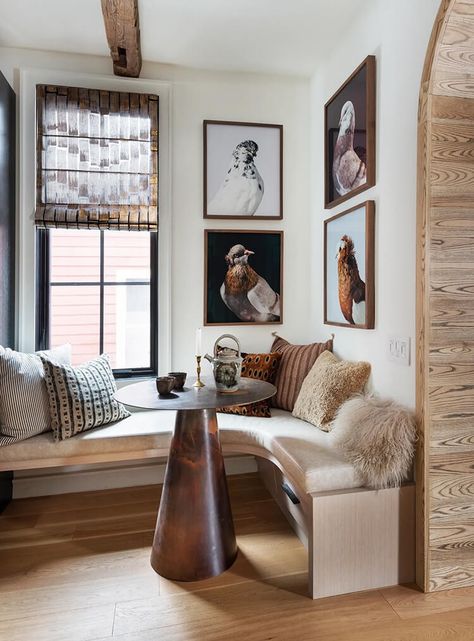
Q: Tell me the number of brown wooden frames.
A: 4